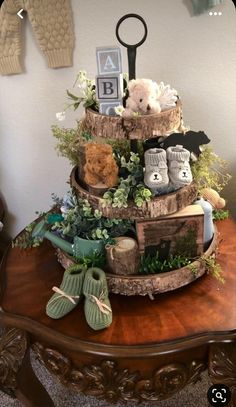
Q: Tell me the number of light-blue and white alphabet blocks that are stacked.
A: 3